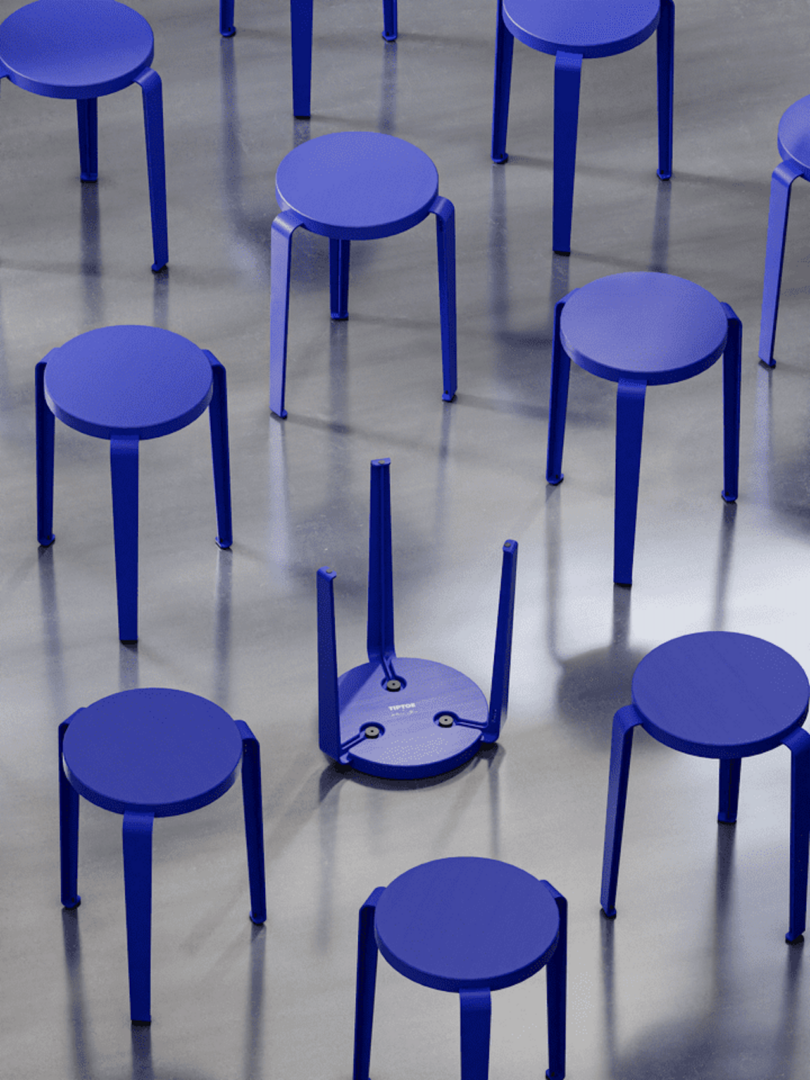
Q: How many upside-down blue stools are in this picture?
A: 1